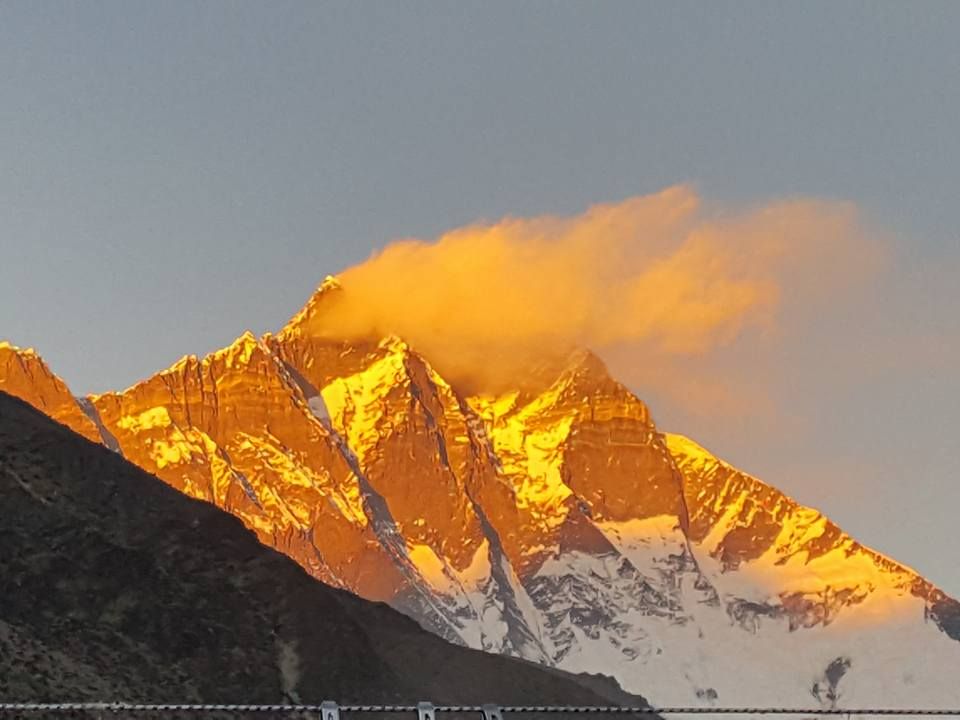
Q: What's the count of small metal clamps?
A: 3